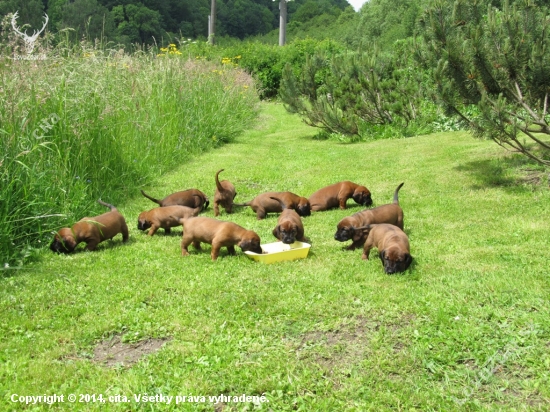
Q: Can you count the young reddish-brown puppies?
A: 10